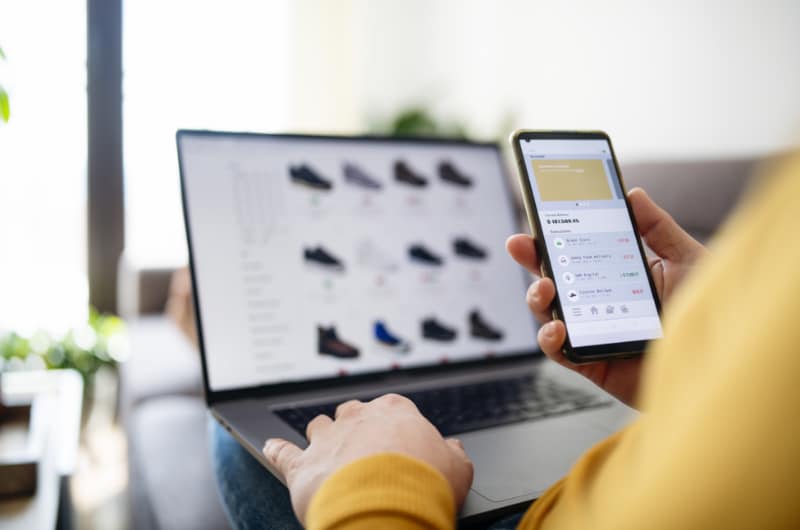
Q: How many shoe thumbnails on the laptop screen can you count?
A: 12